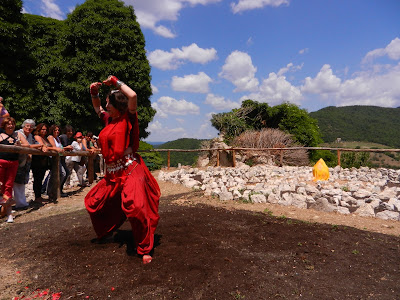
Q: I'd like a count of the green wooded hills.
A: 2